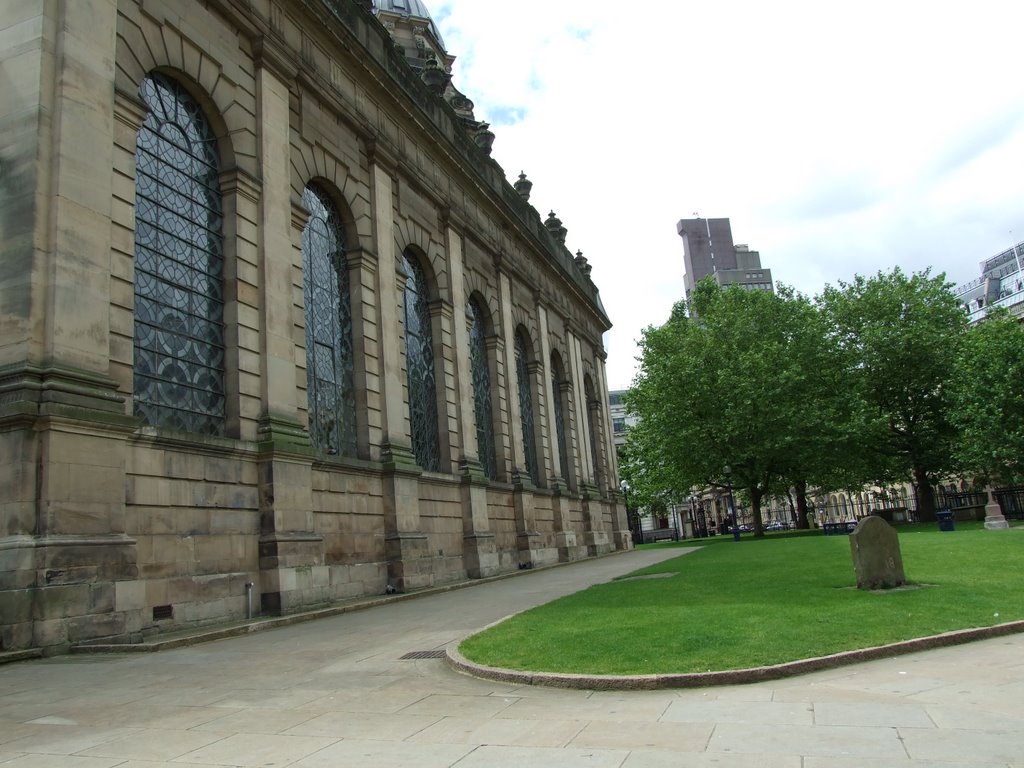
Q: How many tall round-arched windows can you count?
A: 7